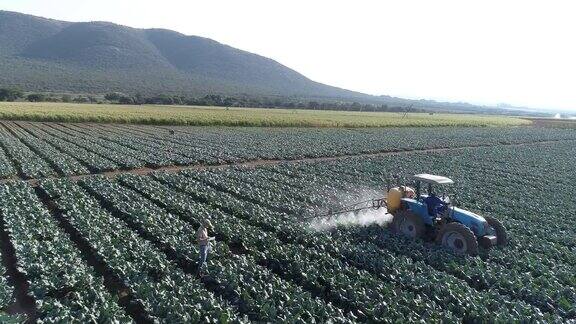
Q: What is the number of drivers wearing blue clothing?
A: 1